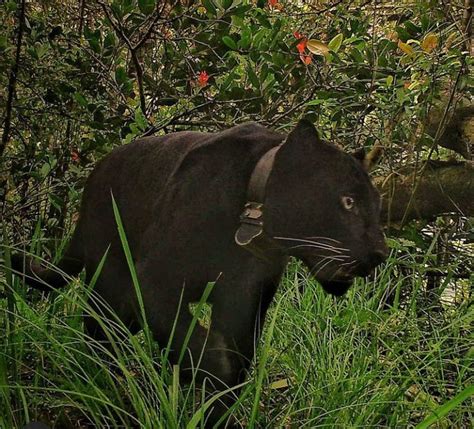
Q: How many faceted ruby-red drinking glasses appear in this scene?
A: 0